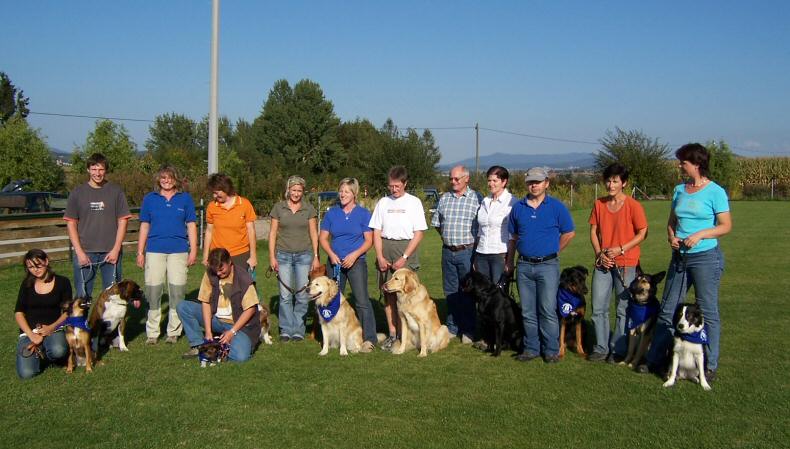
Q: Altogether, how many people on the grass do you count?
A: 13